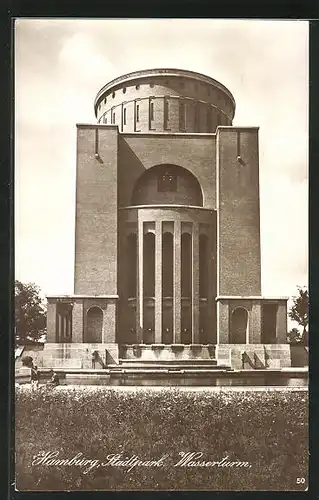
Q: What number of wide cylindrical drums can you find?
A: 1